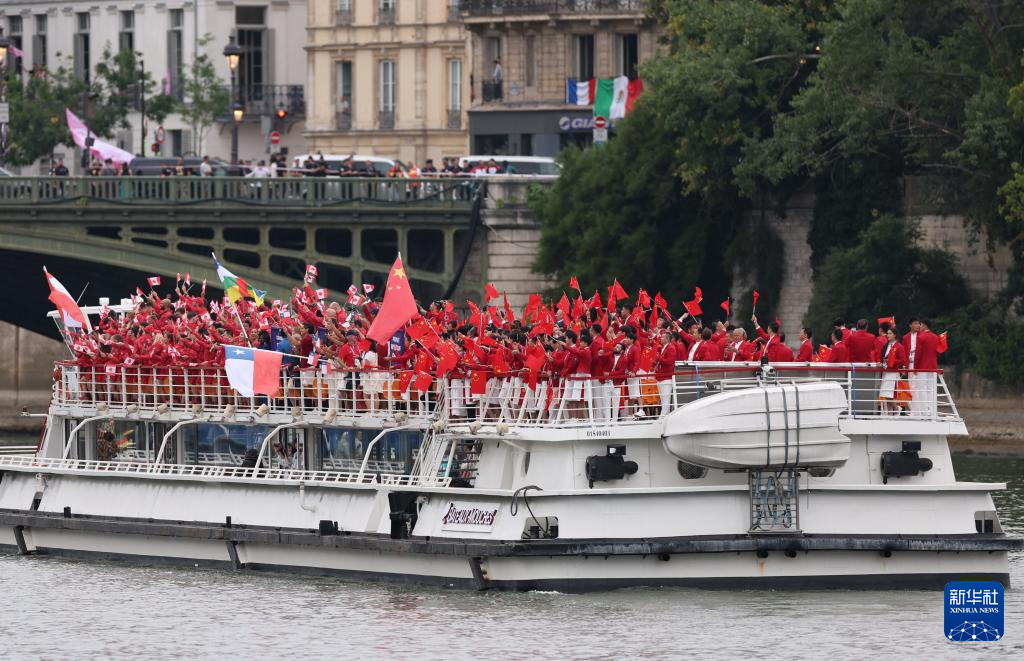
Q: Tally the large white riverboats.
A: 1